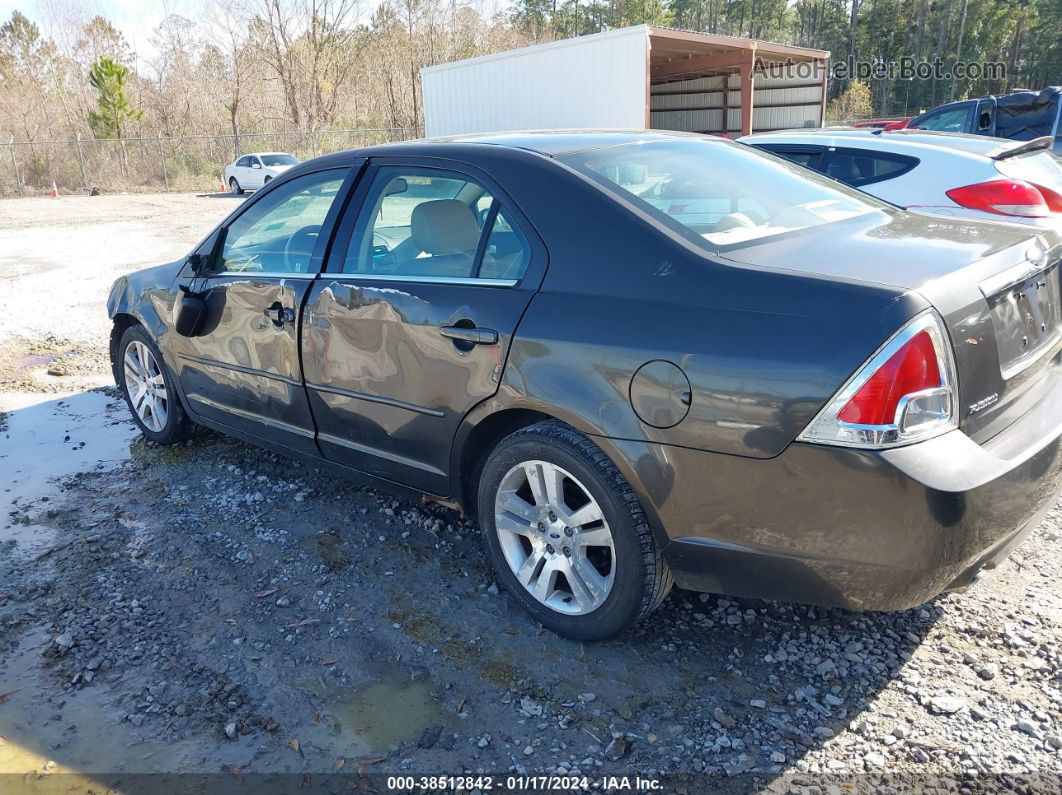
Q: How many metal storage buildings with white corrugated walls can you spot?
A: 1